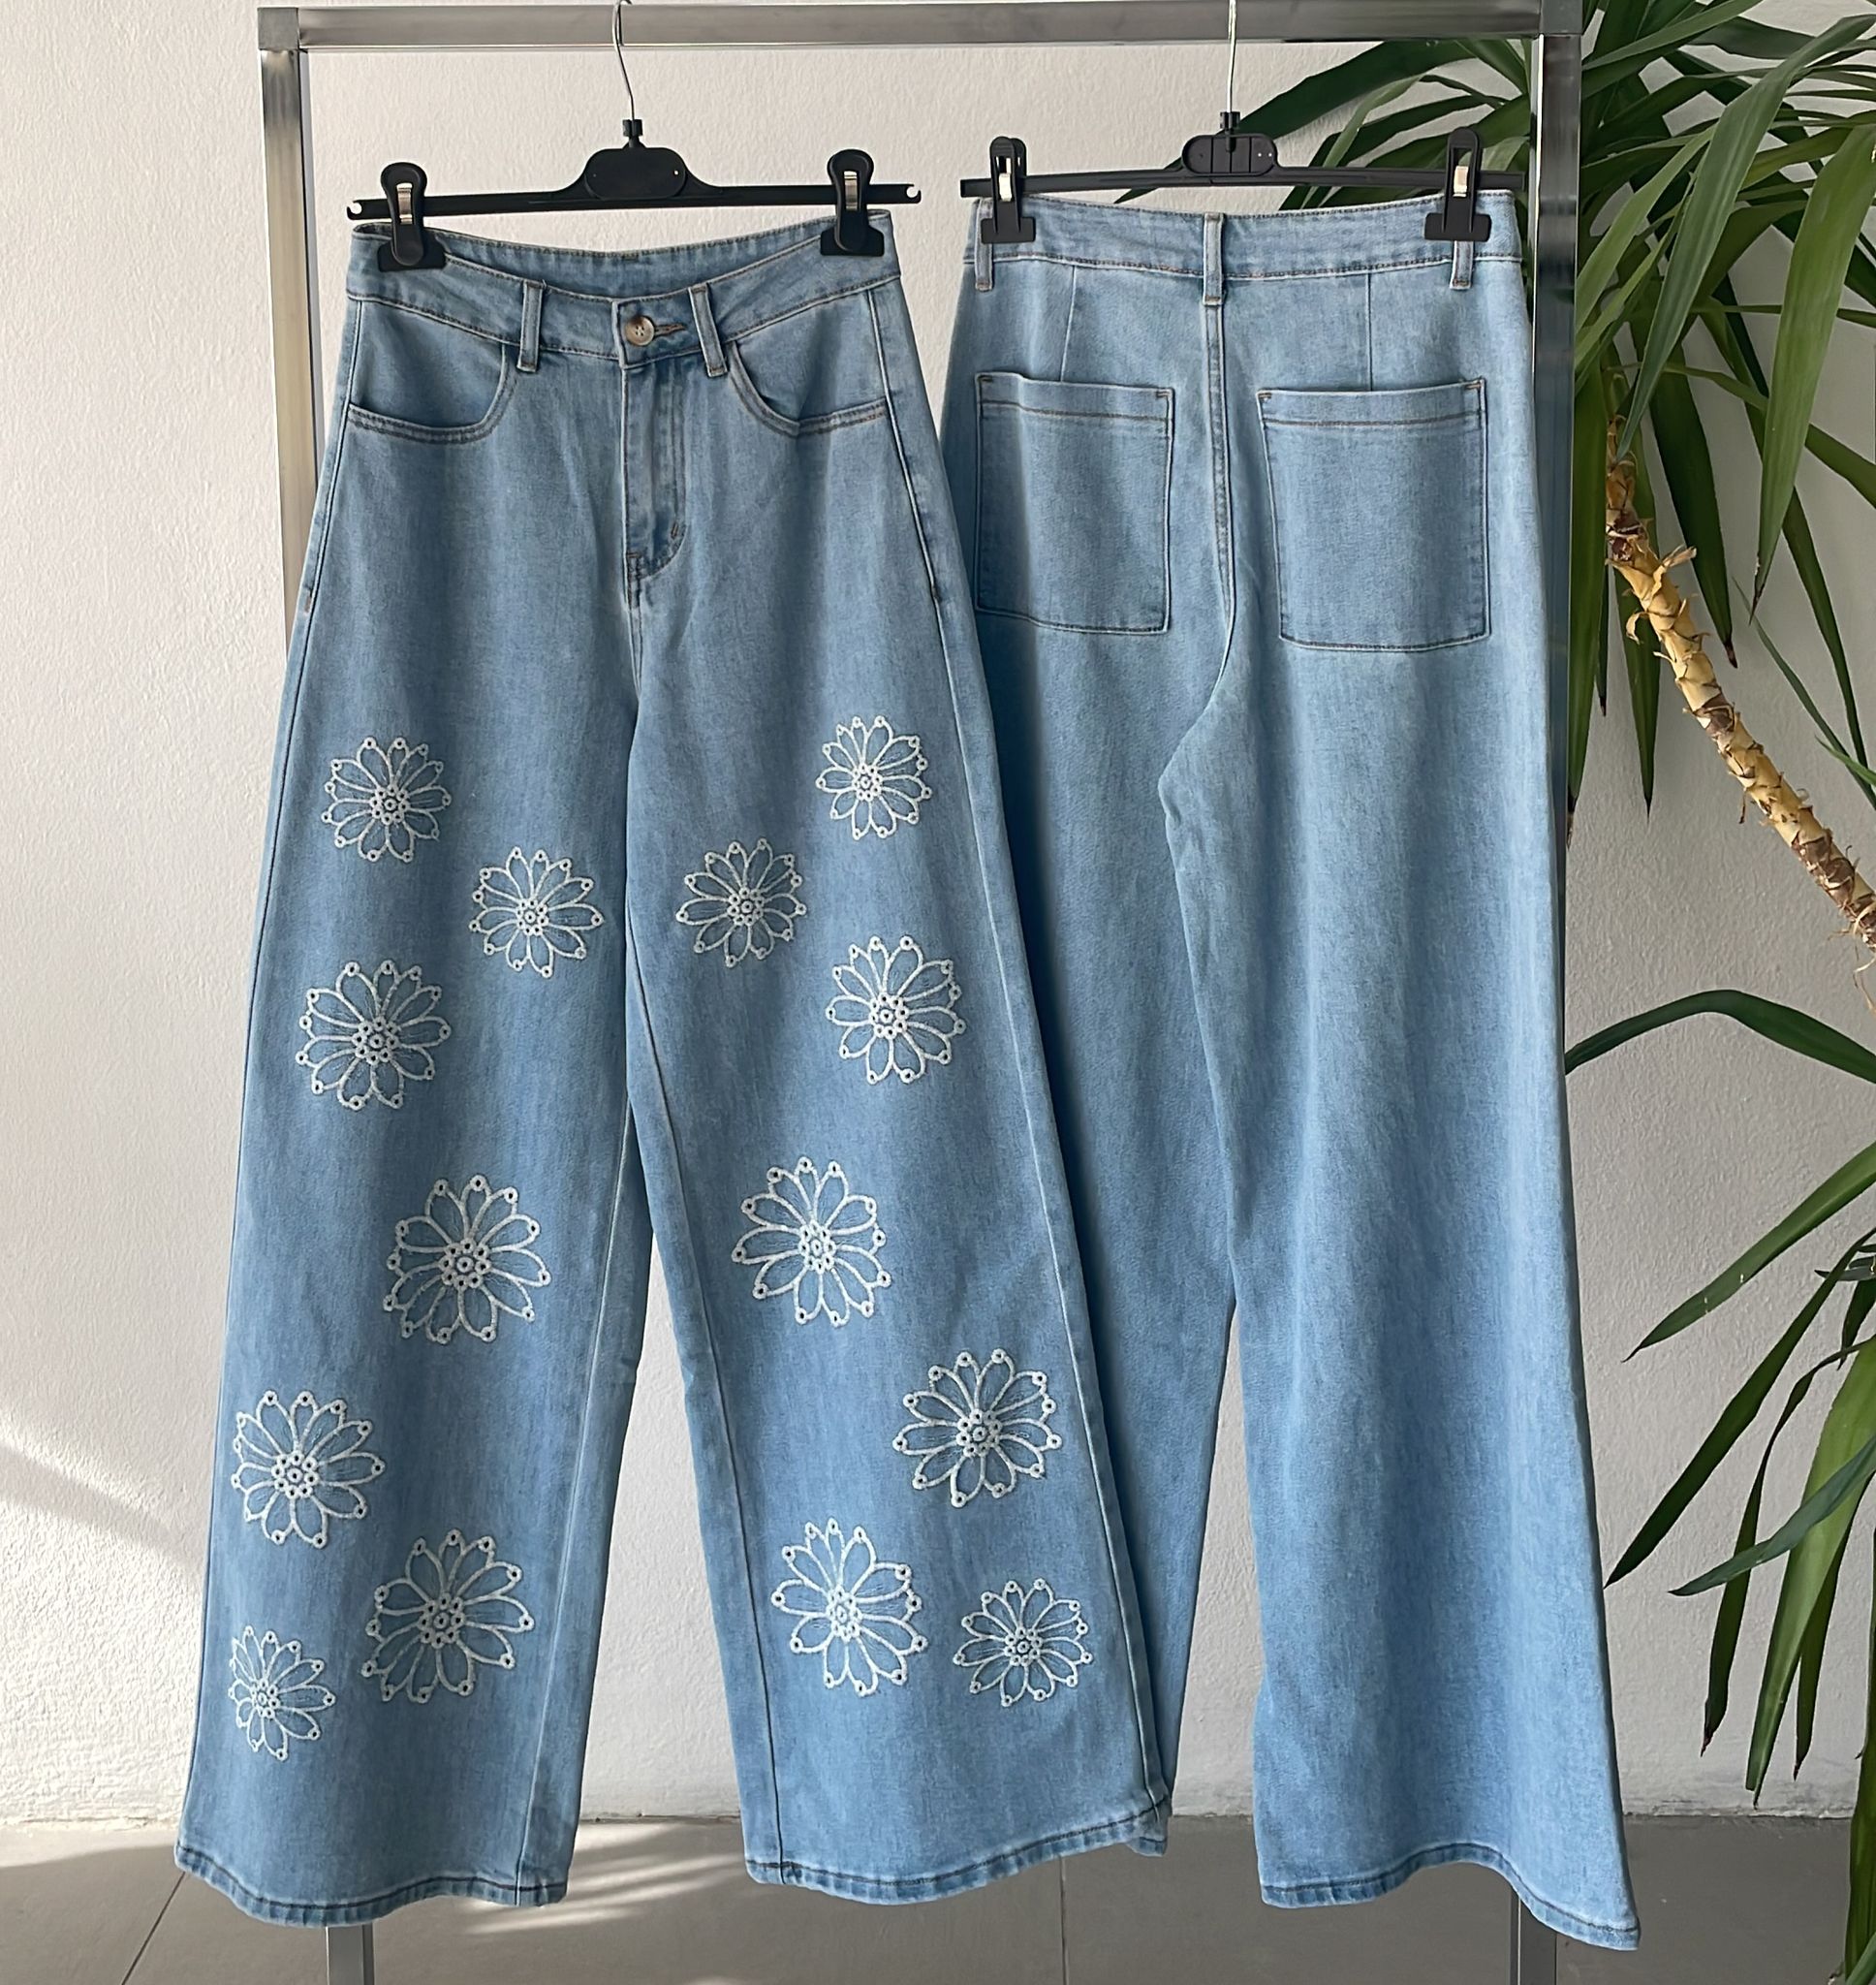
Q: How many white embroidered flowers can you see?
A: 14